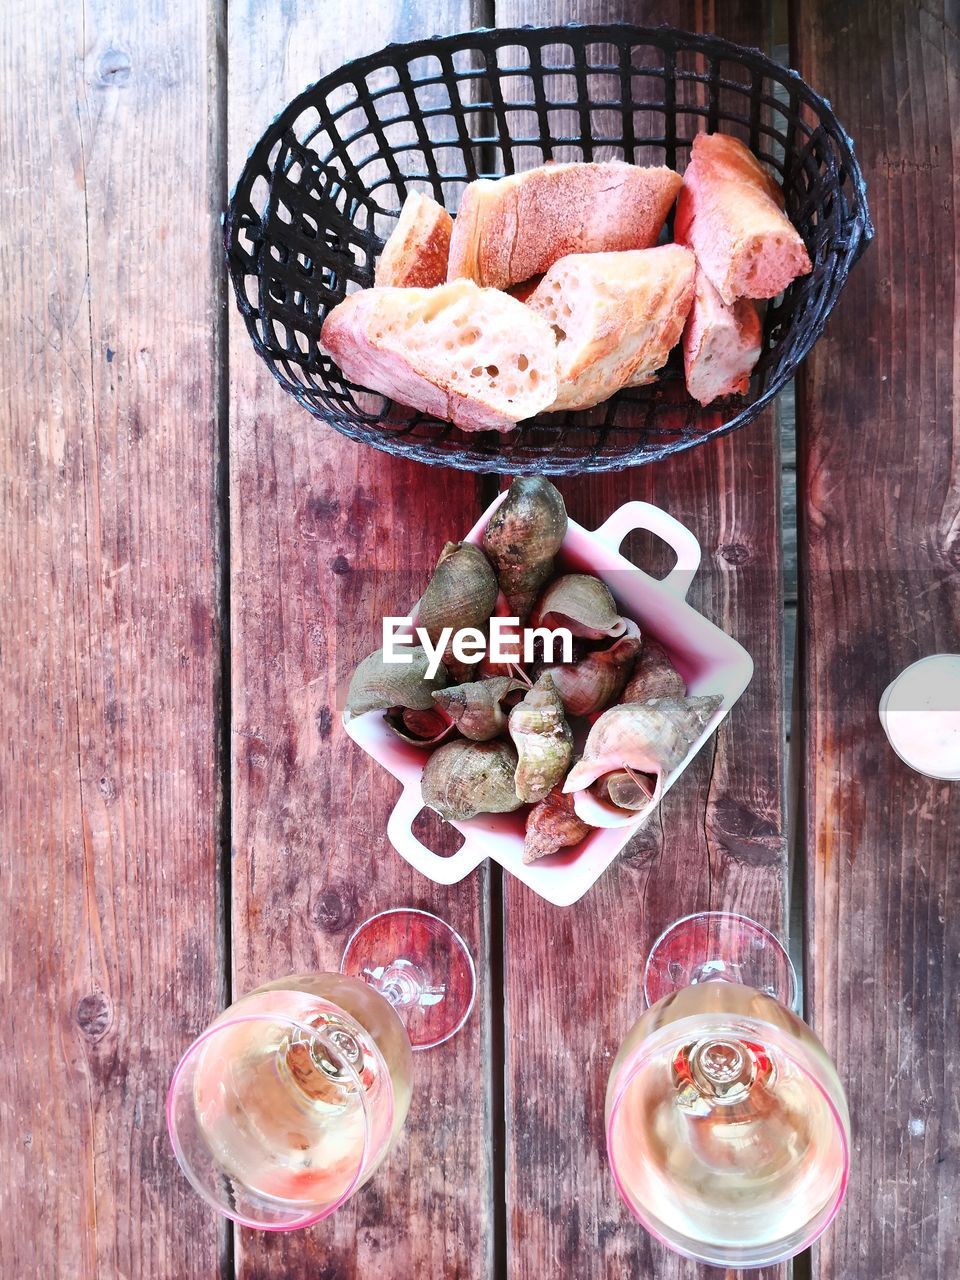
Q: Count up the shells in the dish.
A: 12